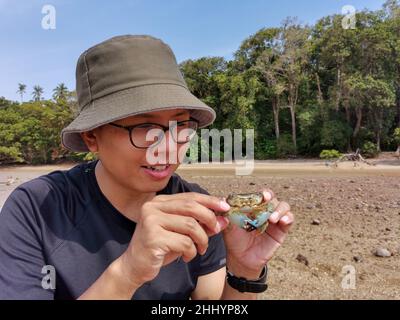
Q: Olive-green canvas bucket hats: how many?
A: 1